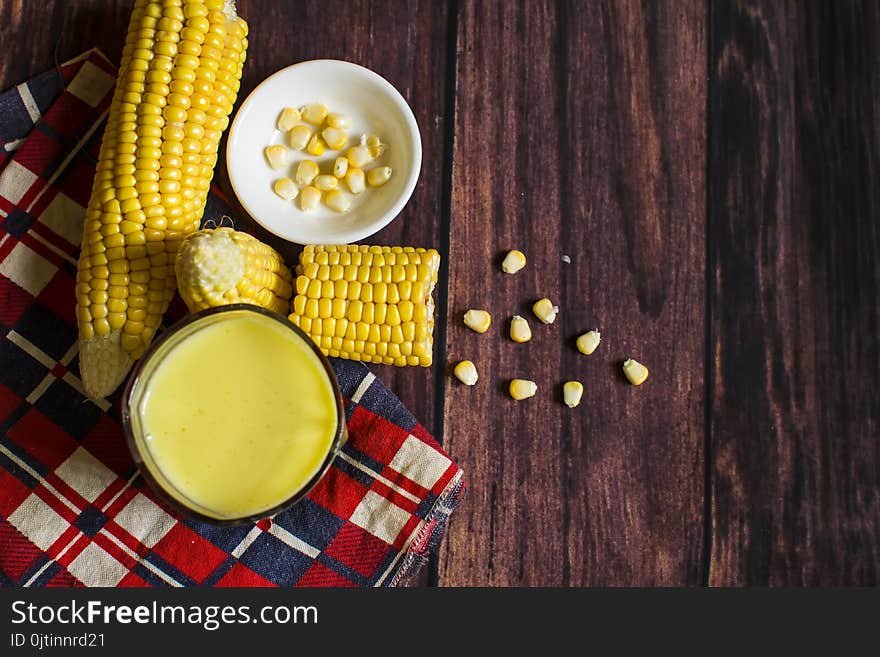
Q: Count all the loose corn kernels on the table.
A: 9